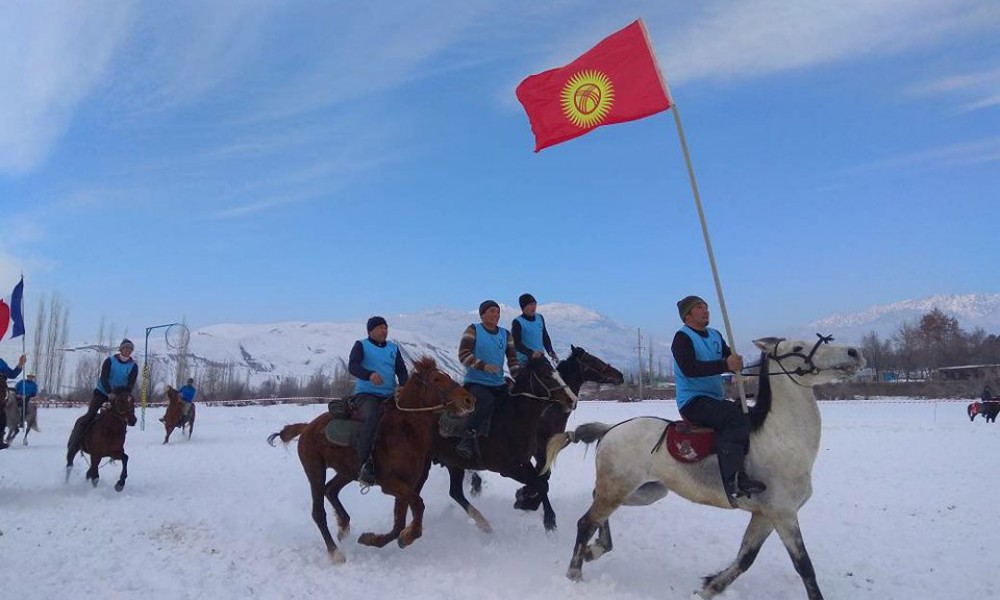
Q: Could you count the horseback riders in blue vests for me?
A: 5